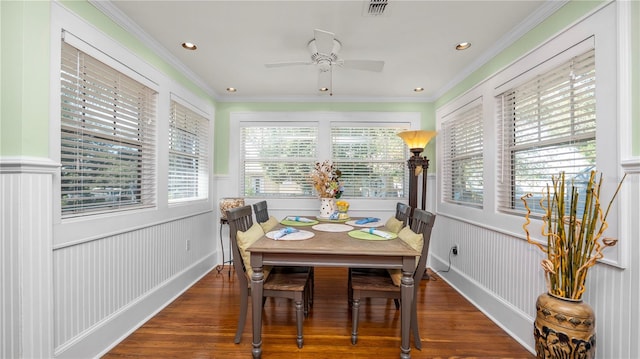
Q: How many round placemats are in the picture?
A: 6